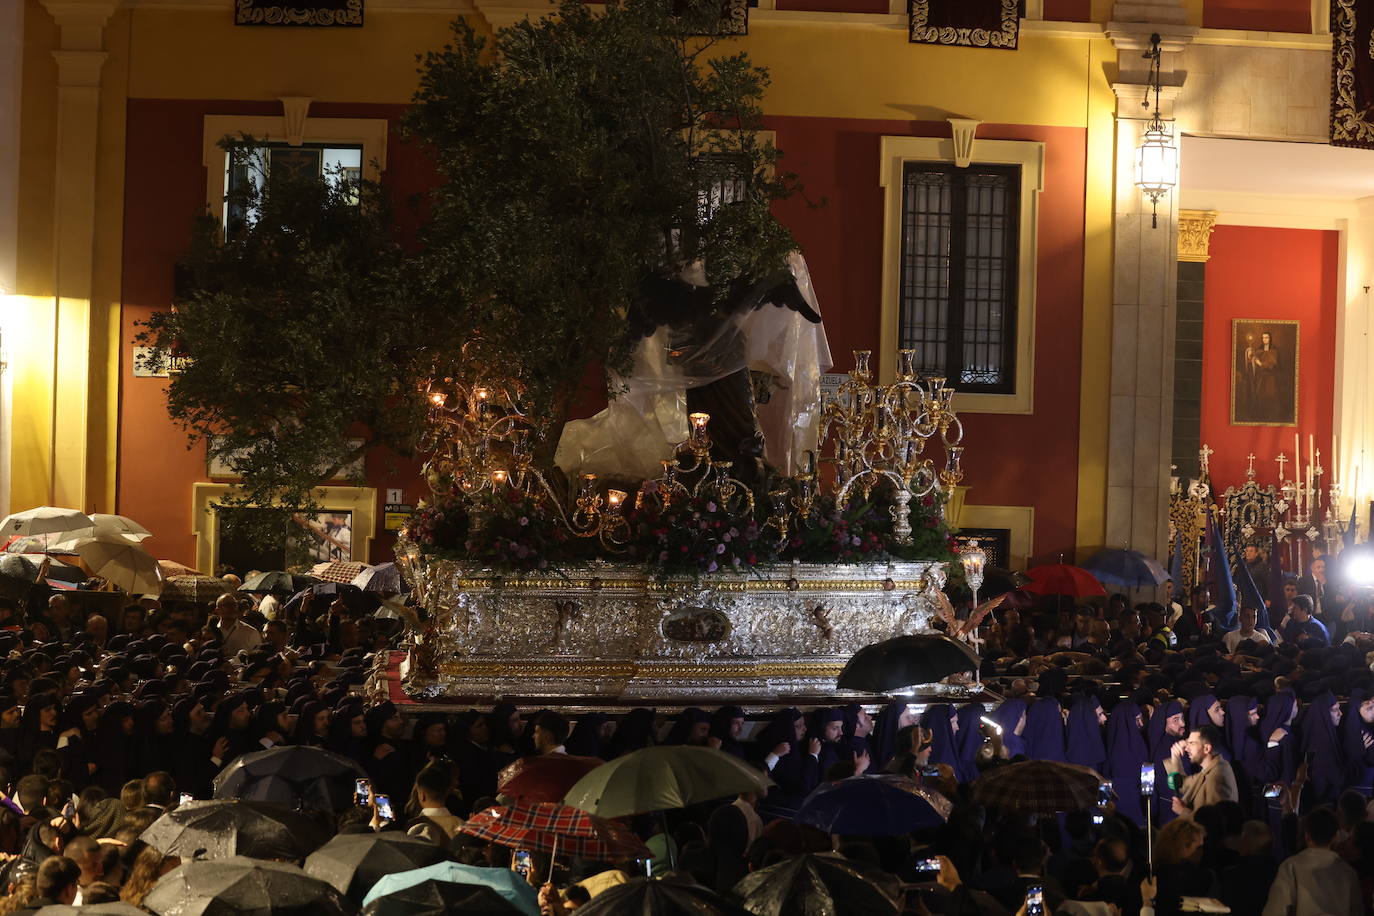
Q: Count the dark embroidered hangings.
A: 4